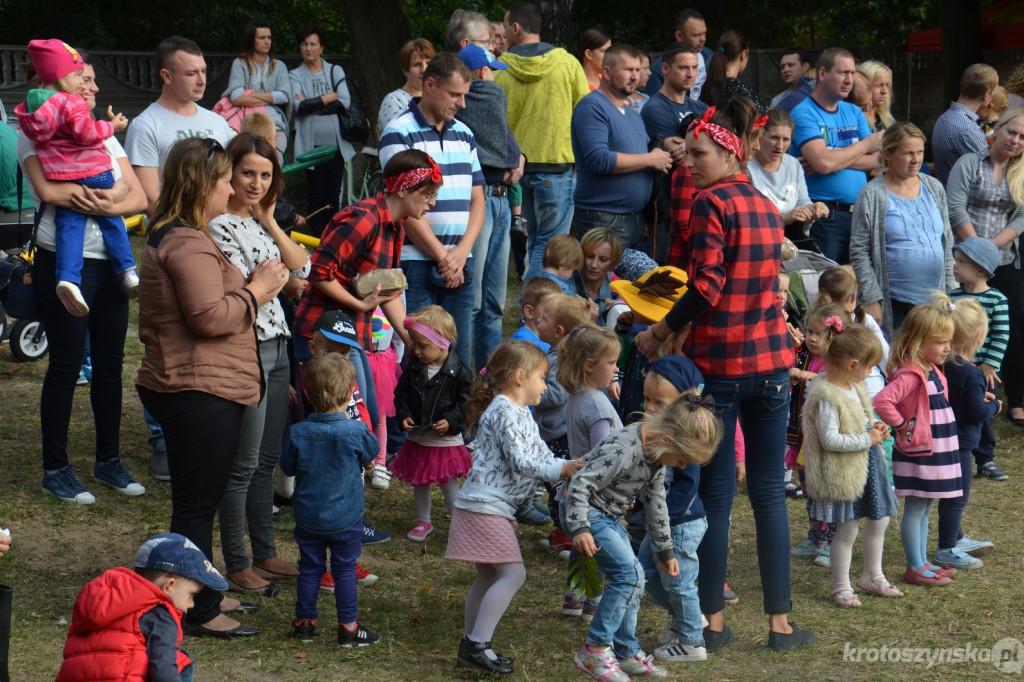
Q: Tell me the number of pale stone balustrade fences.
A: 1